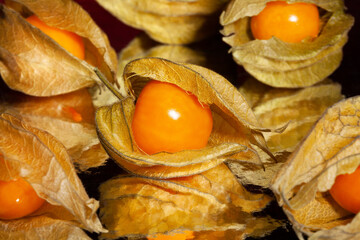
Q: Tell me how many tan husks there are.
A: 6